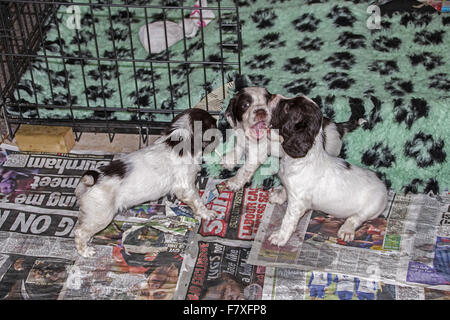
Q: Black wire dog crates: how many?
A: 1